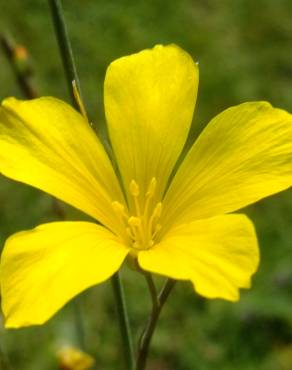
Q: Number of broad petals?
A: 5